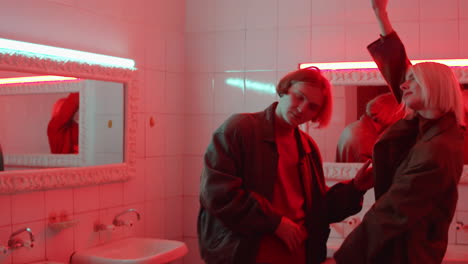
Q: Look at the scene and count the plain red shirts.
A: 1